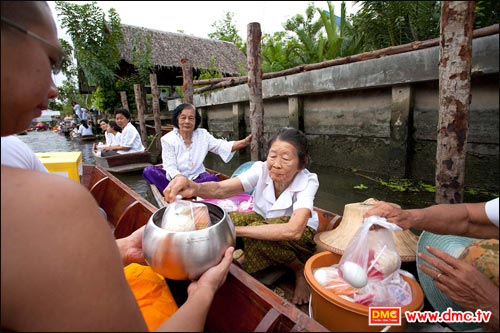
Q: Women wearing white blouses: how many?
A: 5